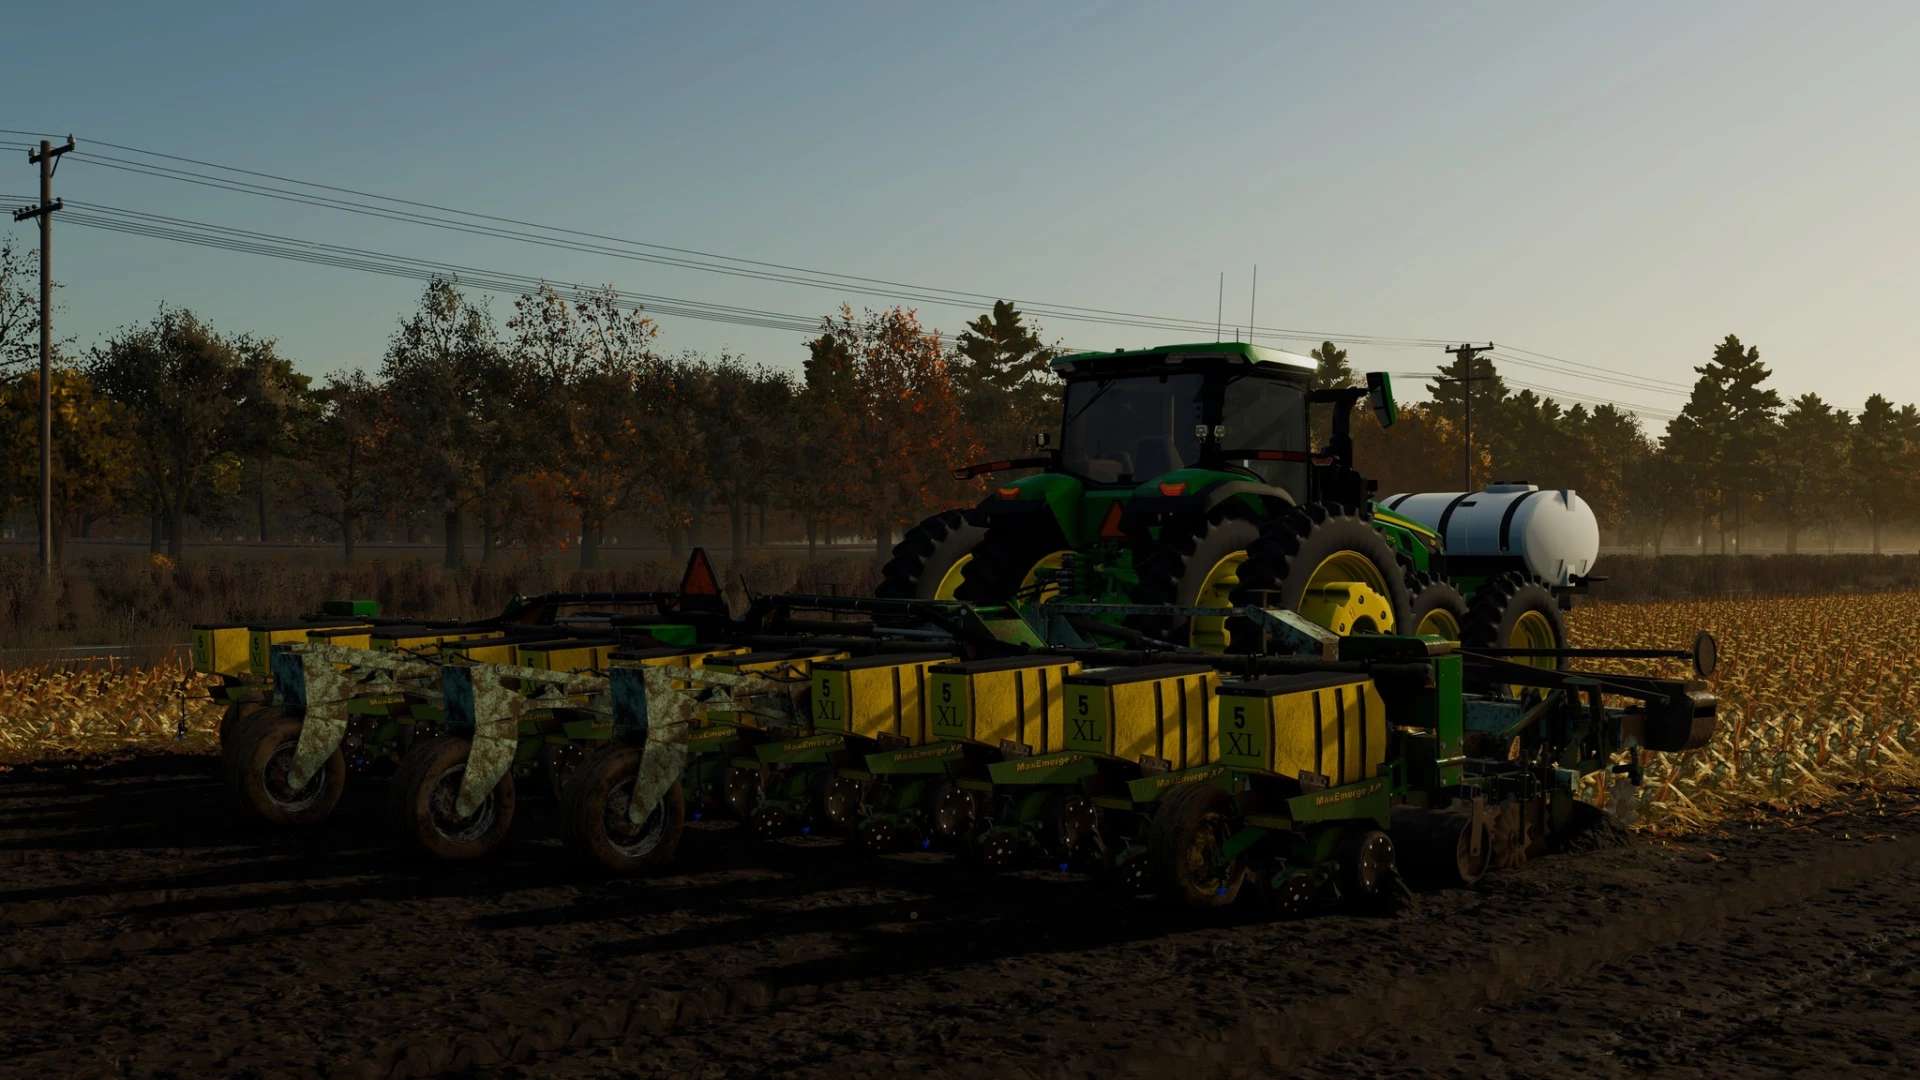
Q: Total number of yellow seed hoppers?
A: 12